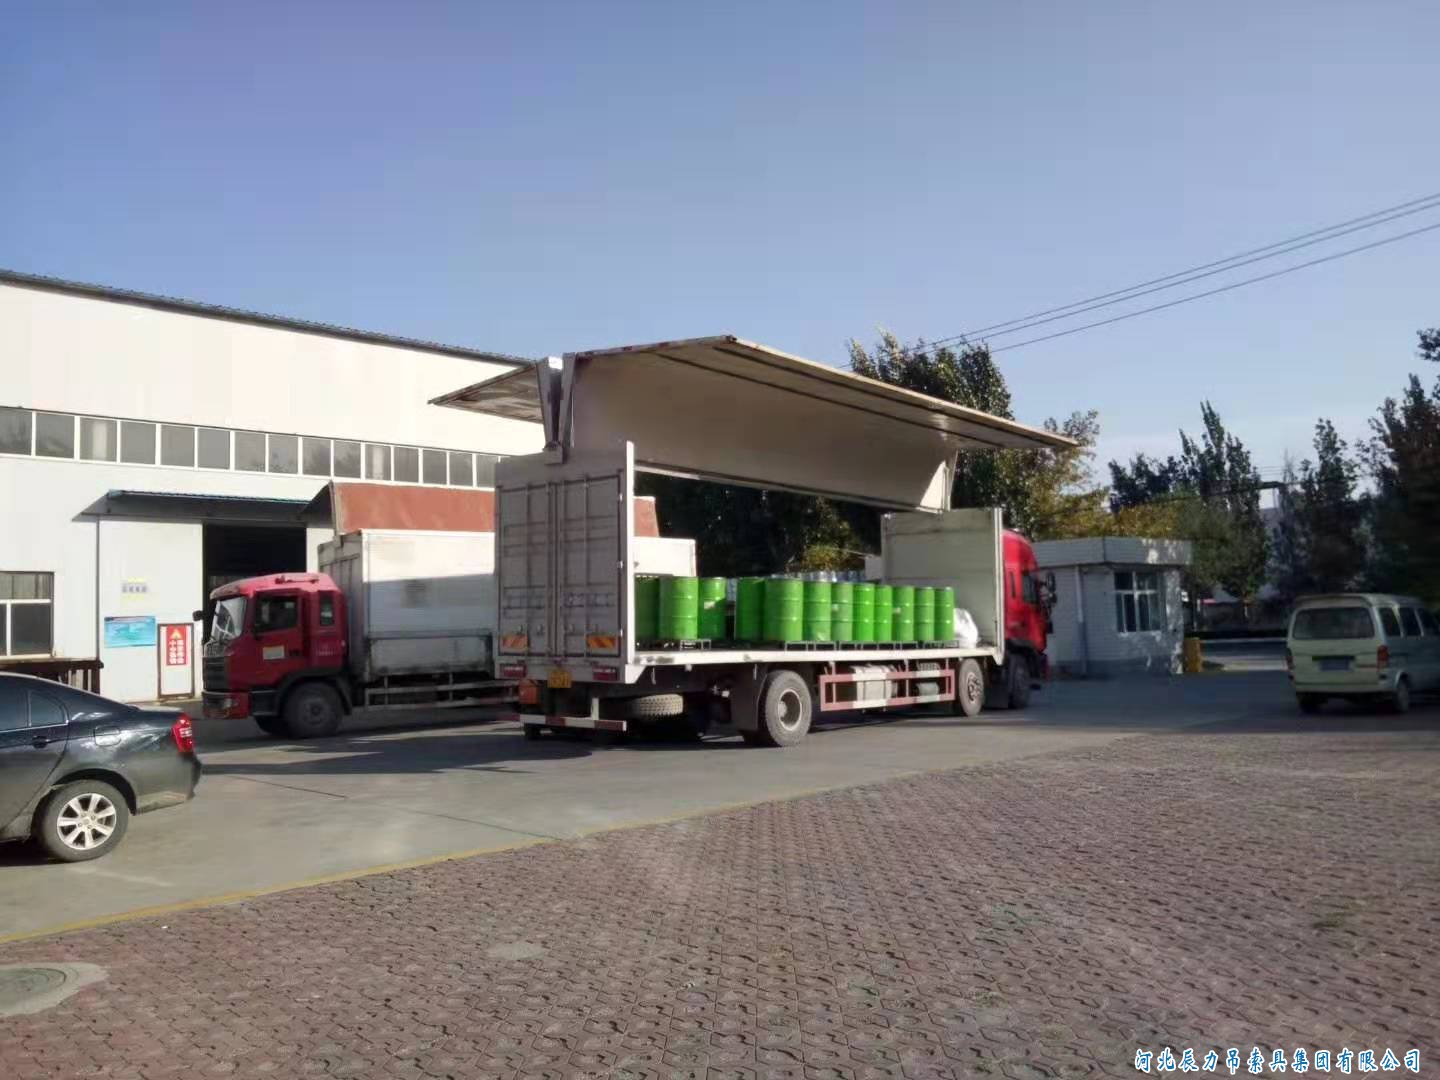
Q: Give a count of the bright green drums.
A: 12